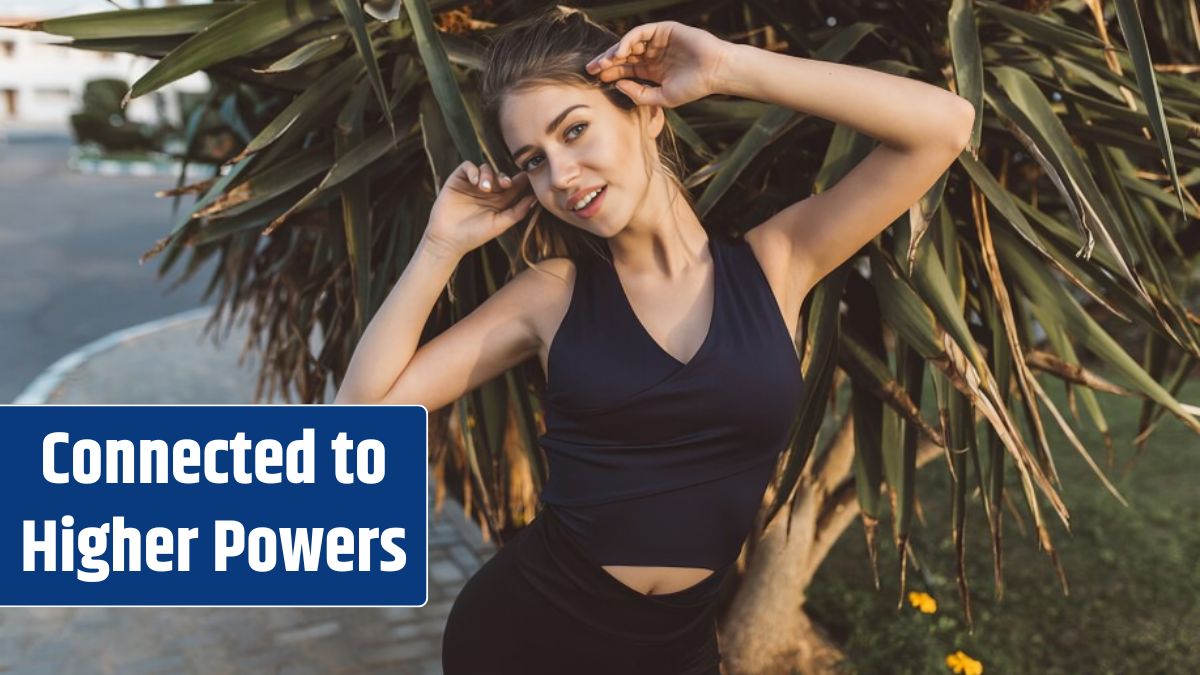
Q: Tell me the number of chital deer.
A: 0